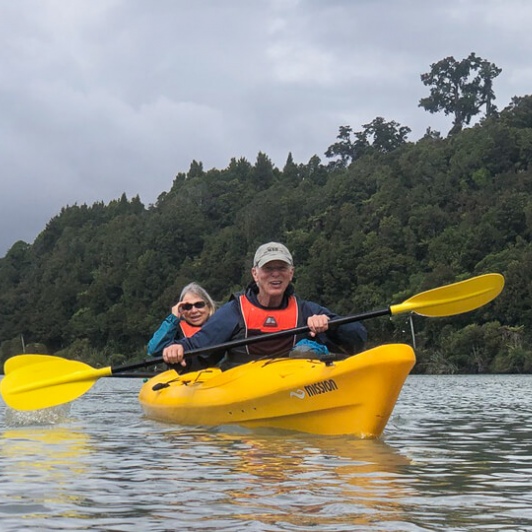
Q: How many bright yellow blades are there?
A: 3